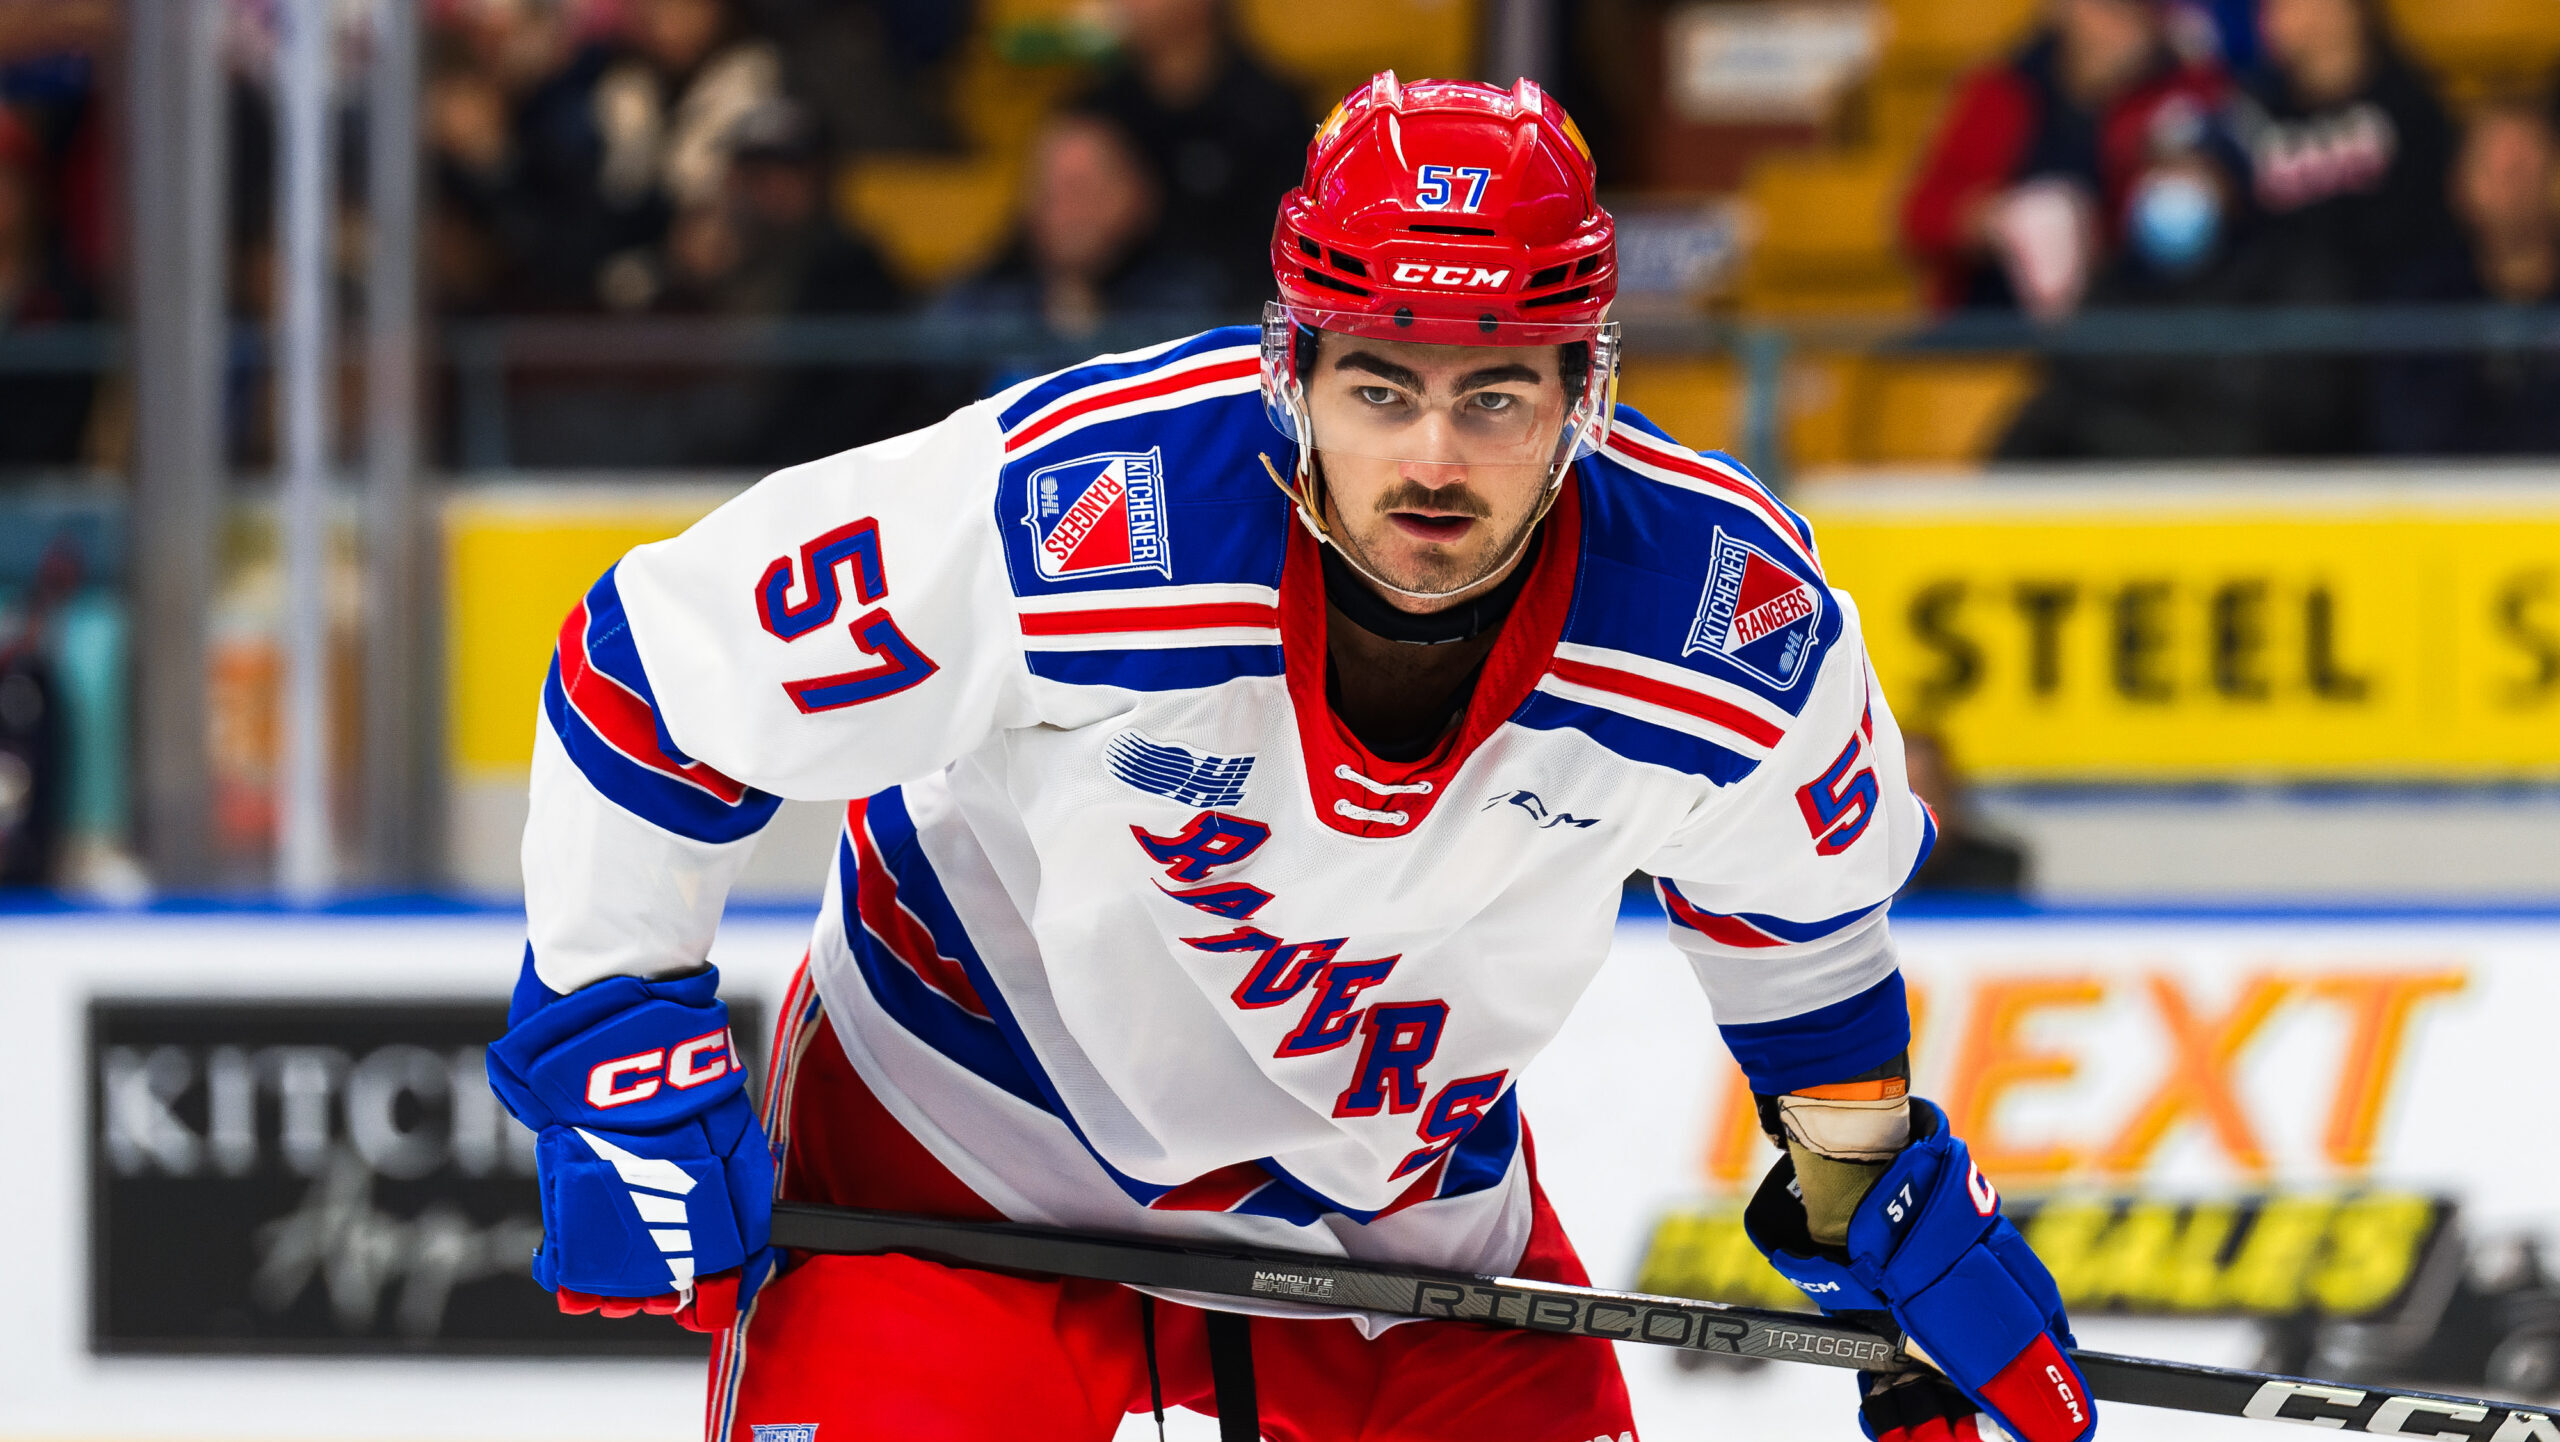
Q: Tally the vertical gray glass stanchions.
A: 3